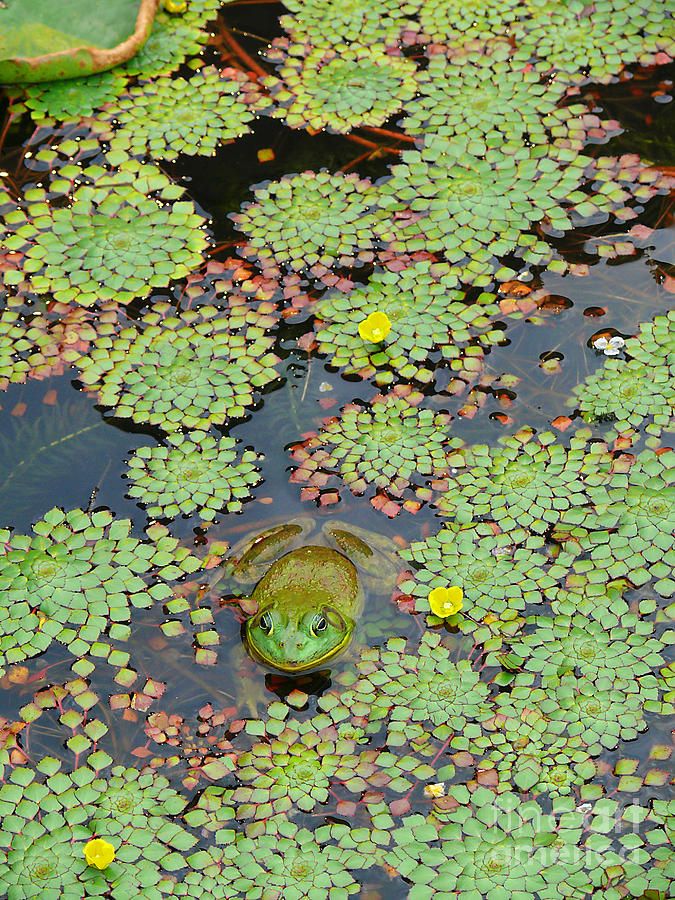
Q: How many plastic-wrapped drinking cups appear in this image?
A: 0